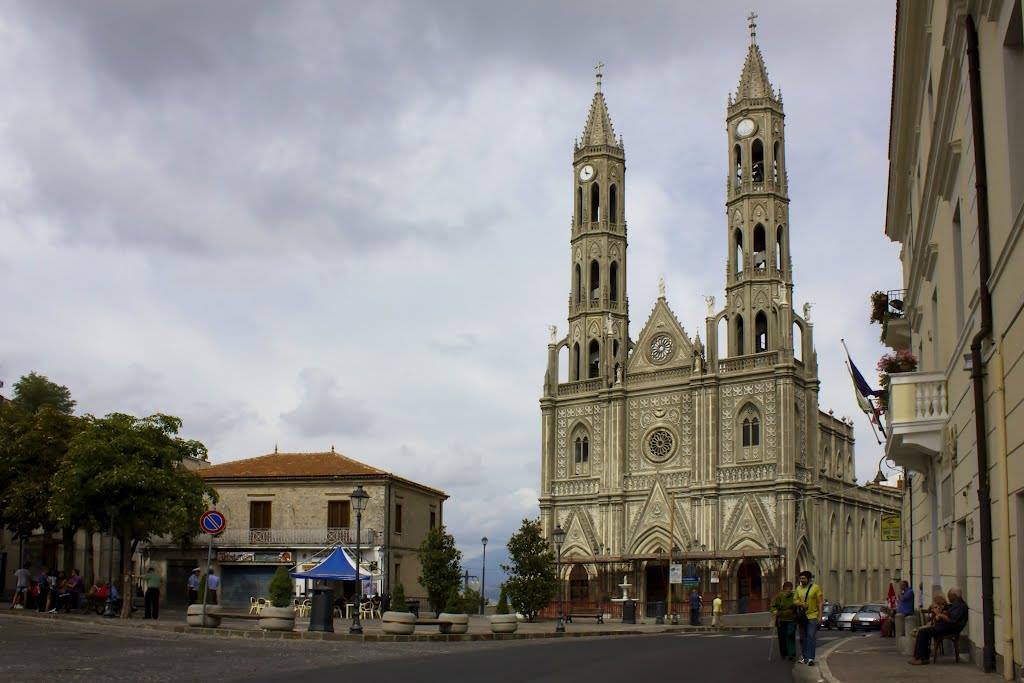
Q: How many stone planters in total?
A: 5